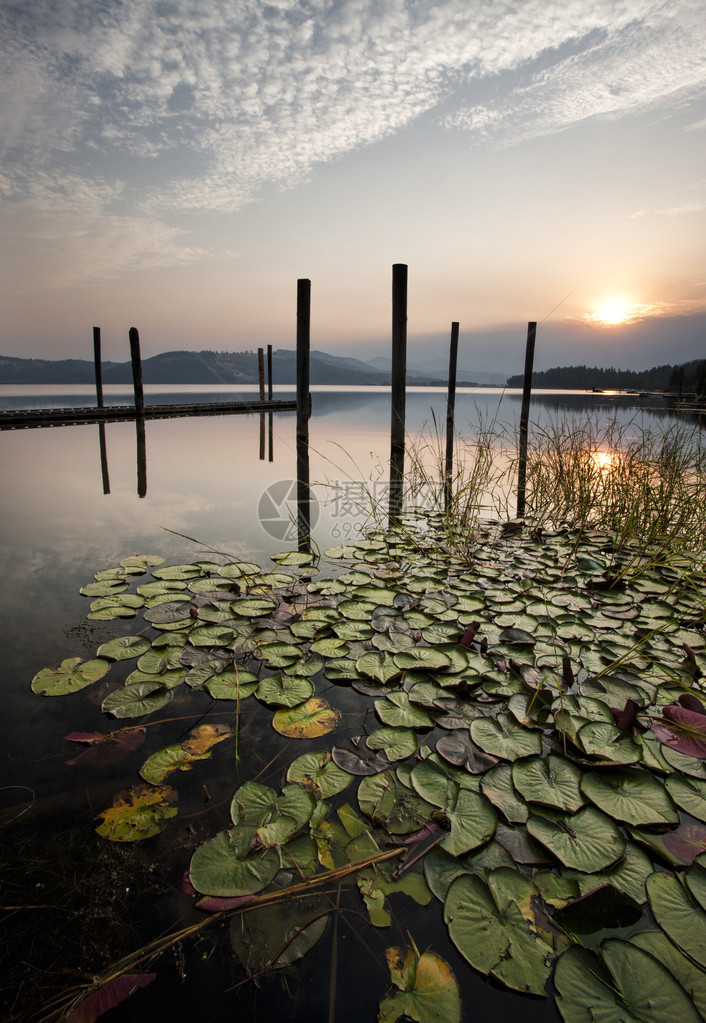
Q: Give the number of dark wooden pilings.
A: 8